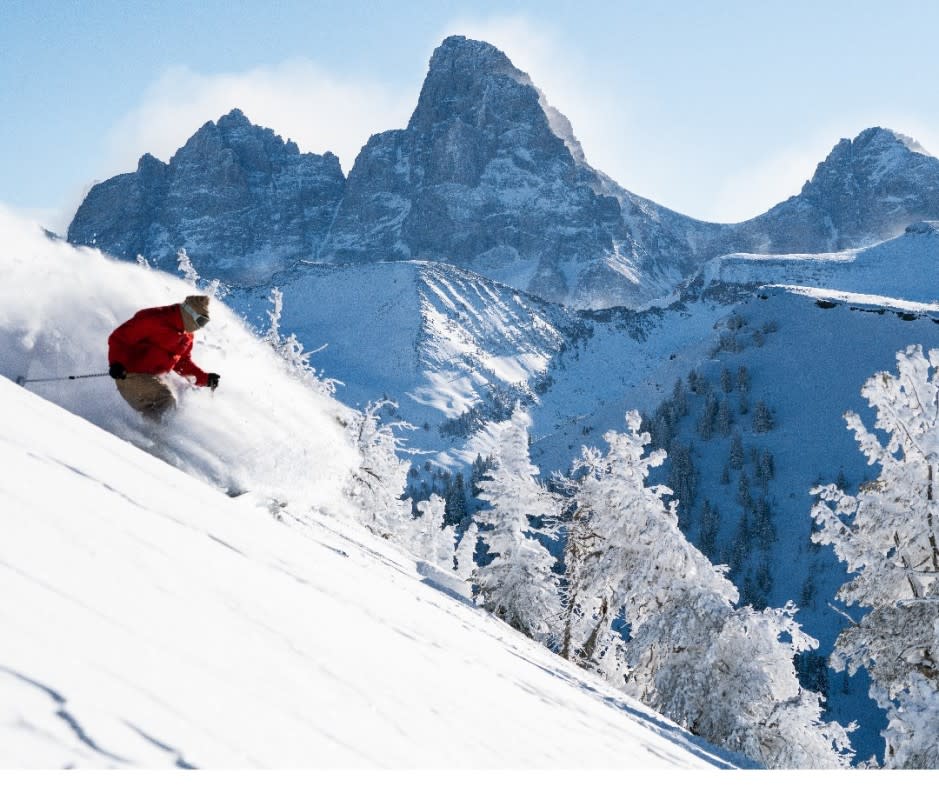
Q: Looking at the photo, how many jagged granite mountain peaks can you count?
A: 3